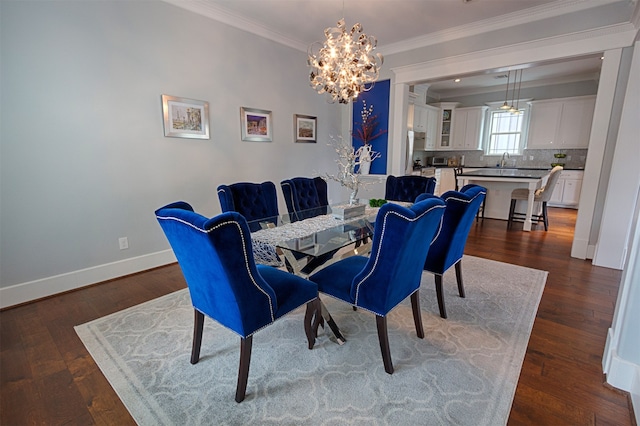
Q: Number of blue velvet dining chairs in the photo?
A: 6